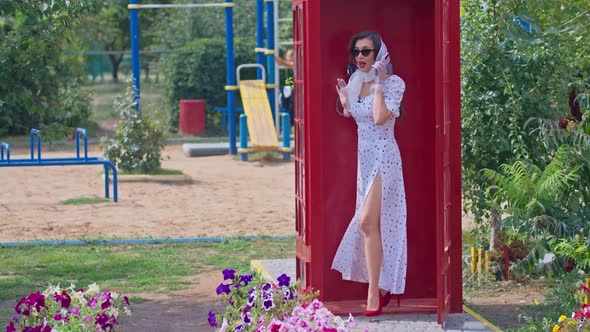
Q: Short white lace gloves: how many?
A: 2